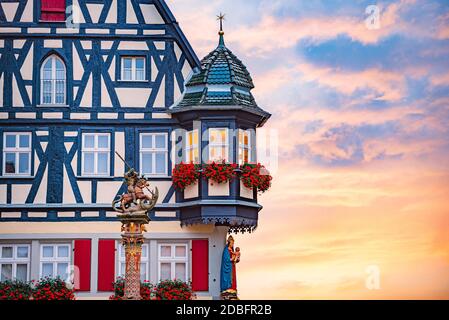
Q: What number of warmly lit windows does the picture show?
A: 3